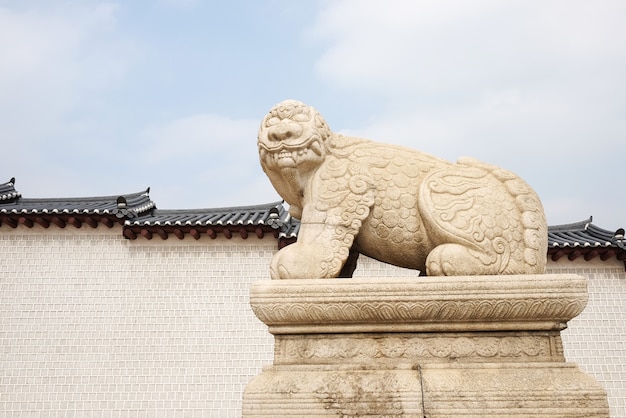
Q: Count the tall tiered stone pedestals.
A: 1